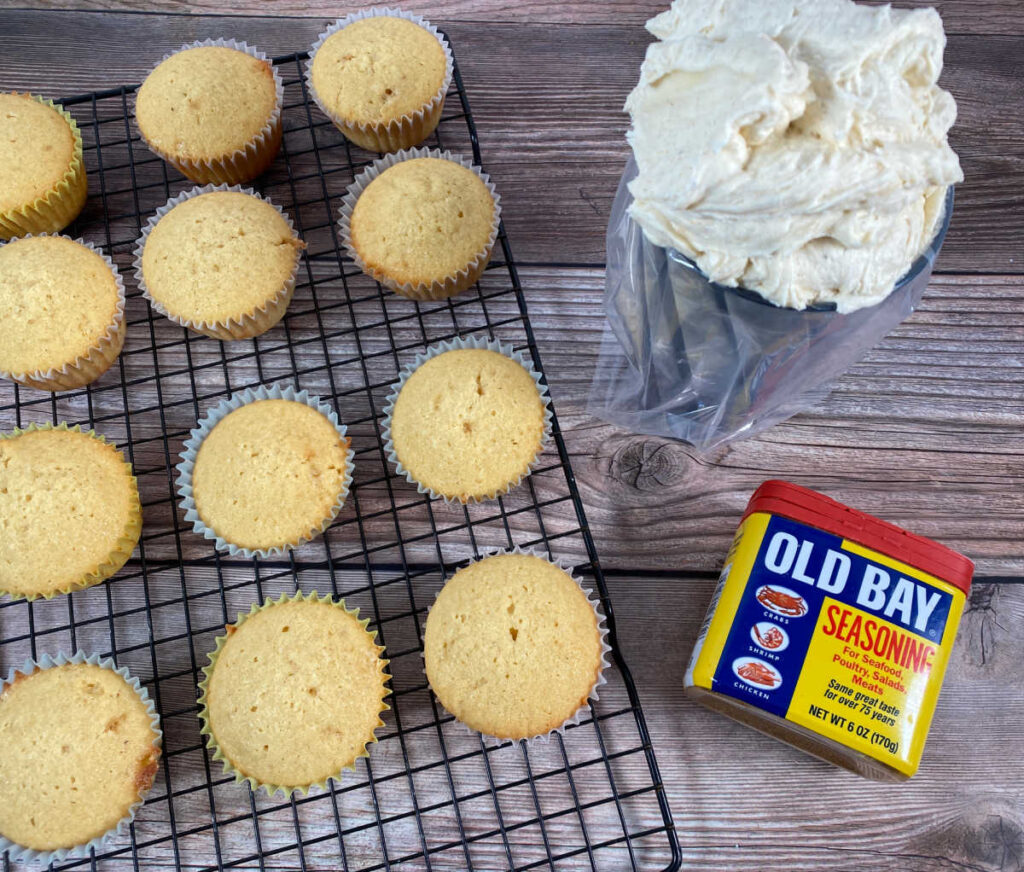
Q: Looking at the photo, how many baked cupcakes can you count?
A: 12